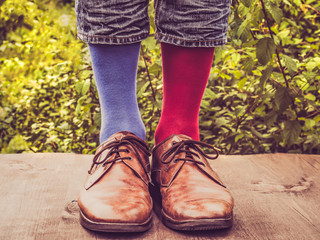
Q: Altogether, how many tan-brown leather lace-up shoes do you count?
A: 2